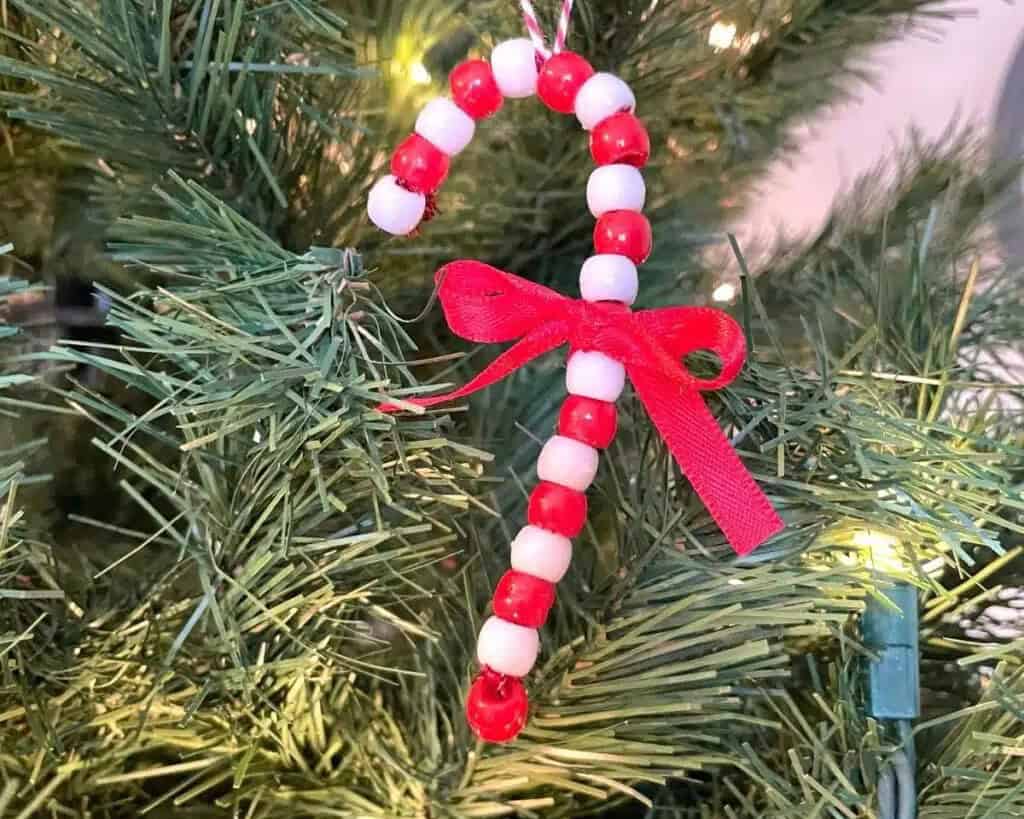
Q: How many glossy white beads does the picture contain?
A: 10